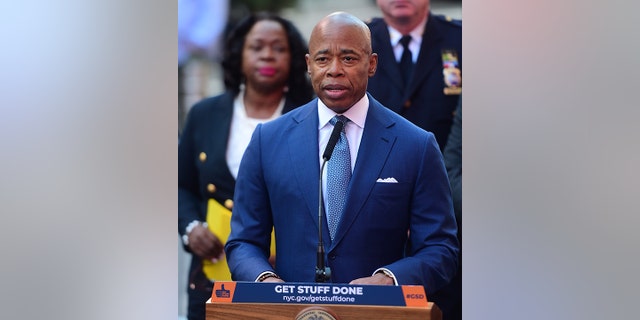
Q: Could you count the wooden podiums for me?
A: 1